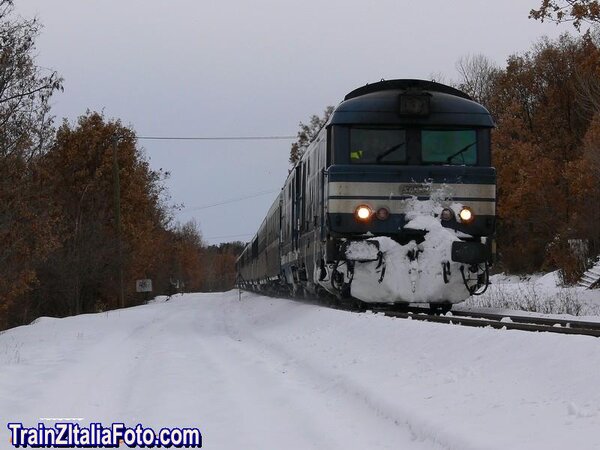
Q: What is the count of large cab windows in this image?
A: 2